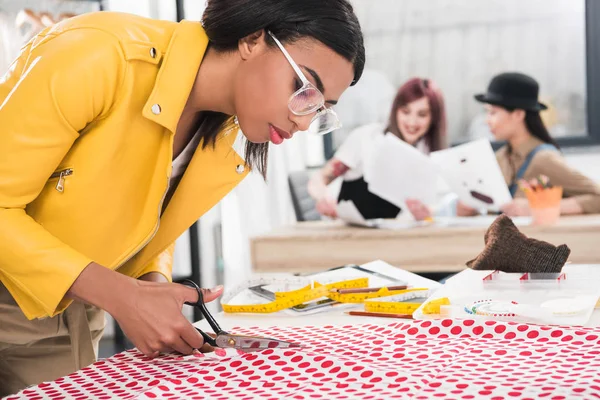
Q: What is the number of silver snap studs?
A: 3